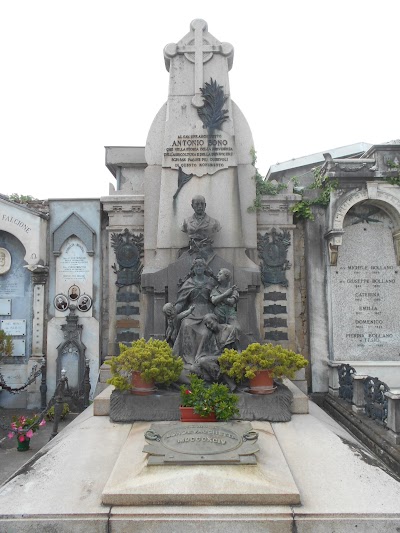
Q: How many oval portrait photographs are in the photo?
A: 3